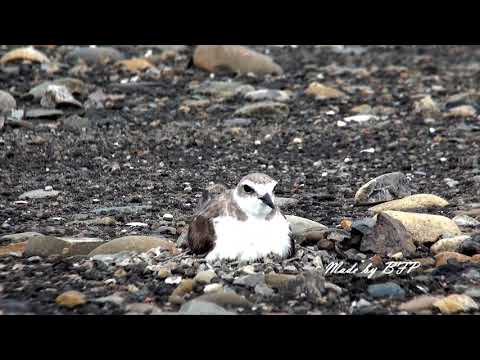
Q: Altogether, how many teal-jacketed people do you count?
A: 0